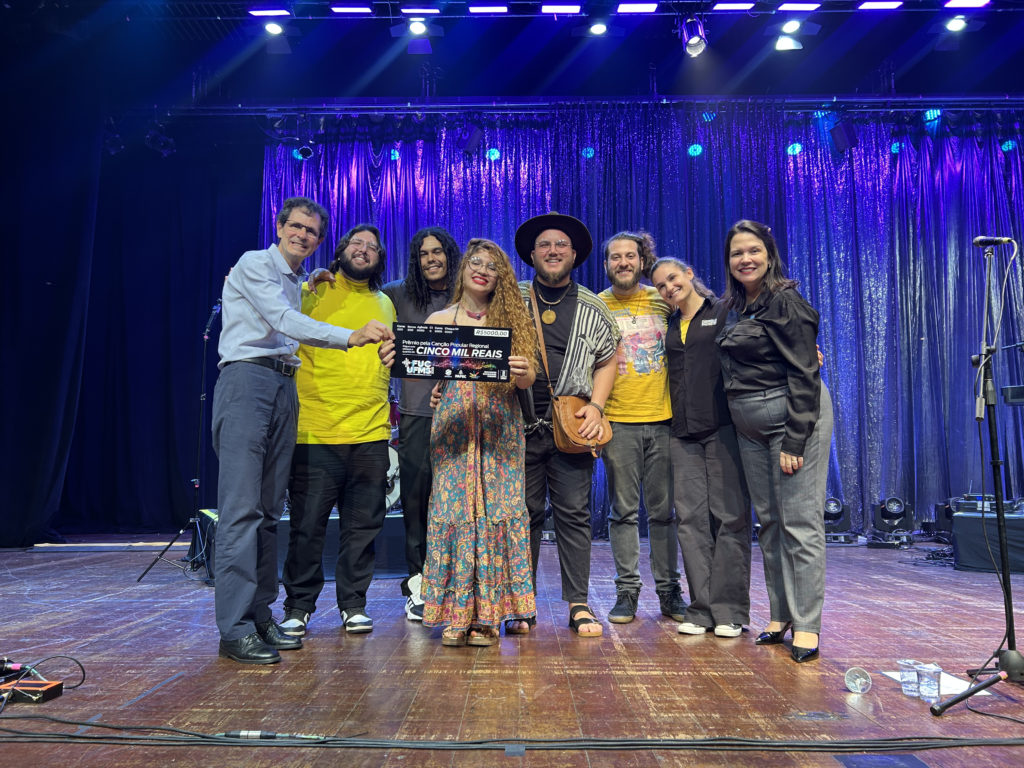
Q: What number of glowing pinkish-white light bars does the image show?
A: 10